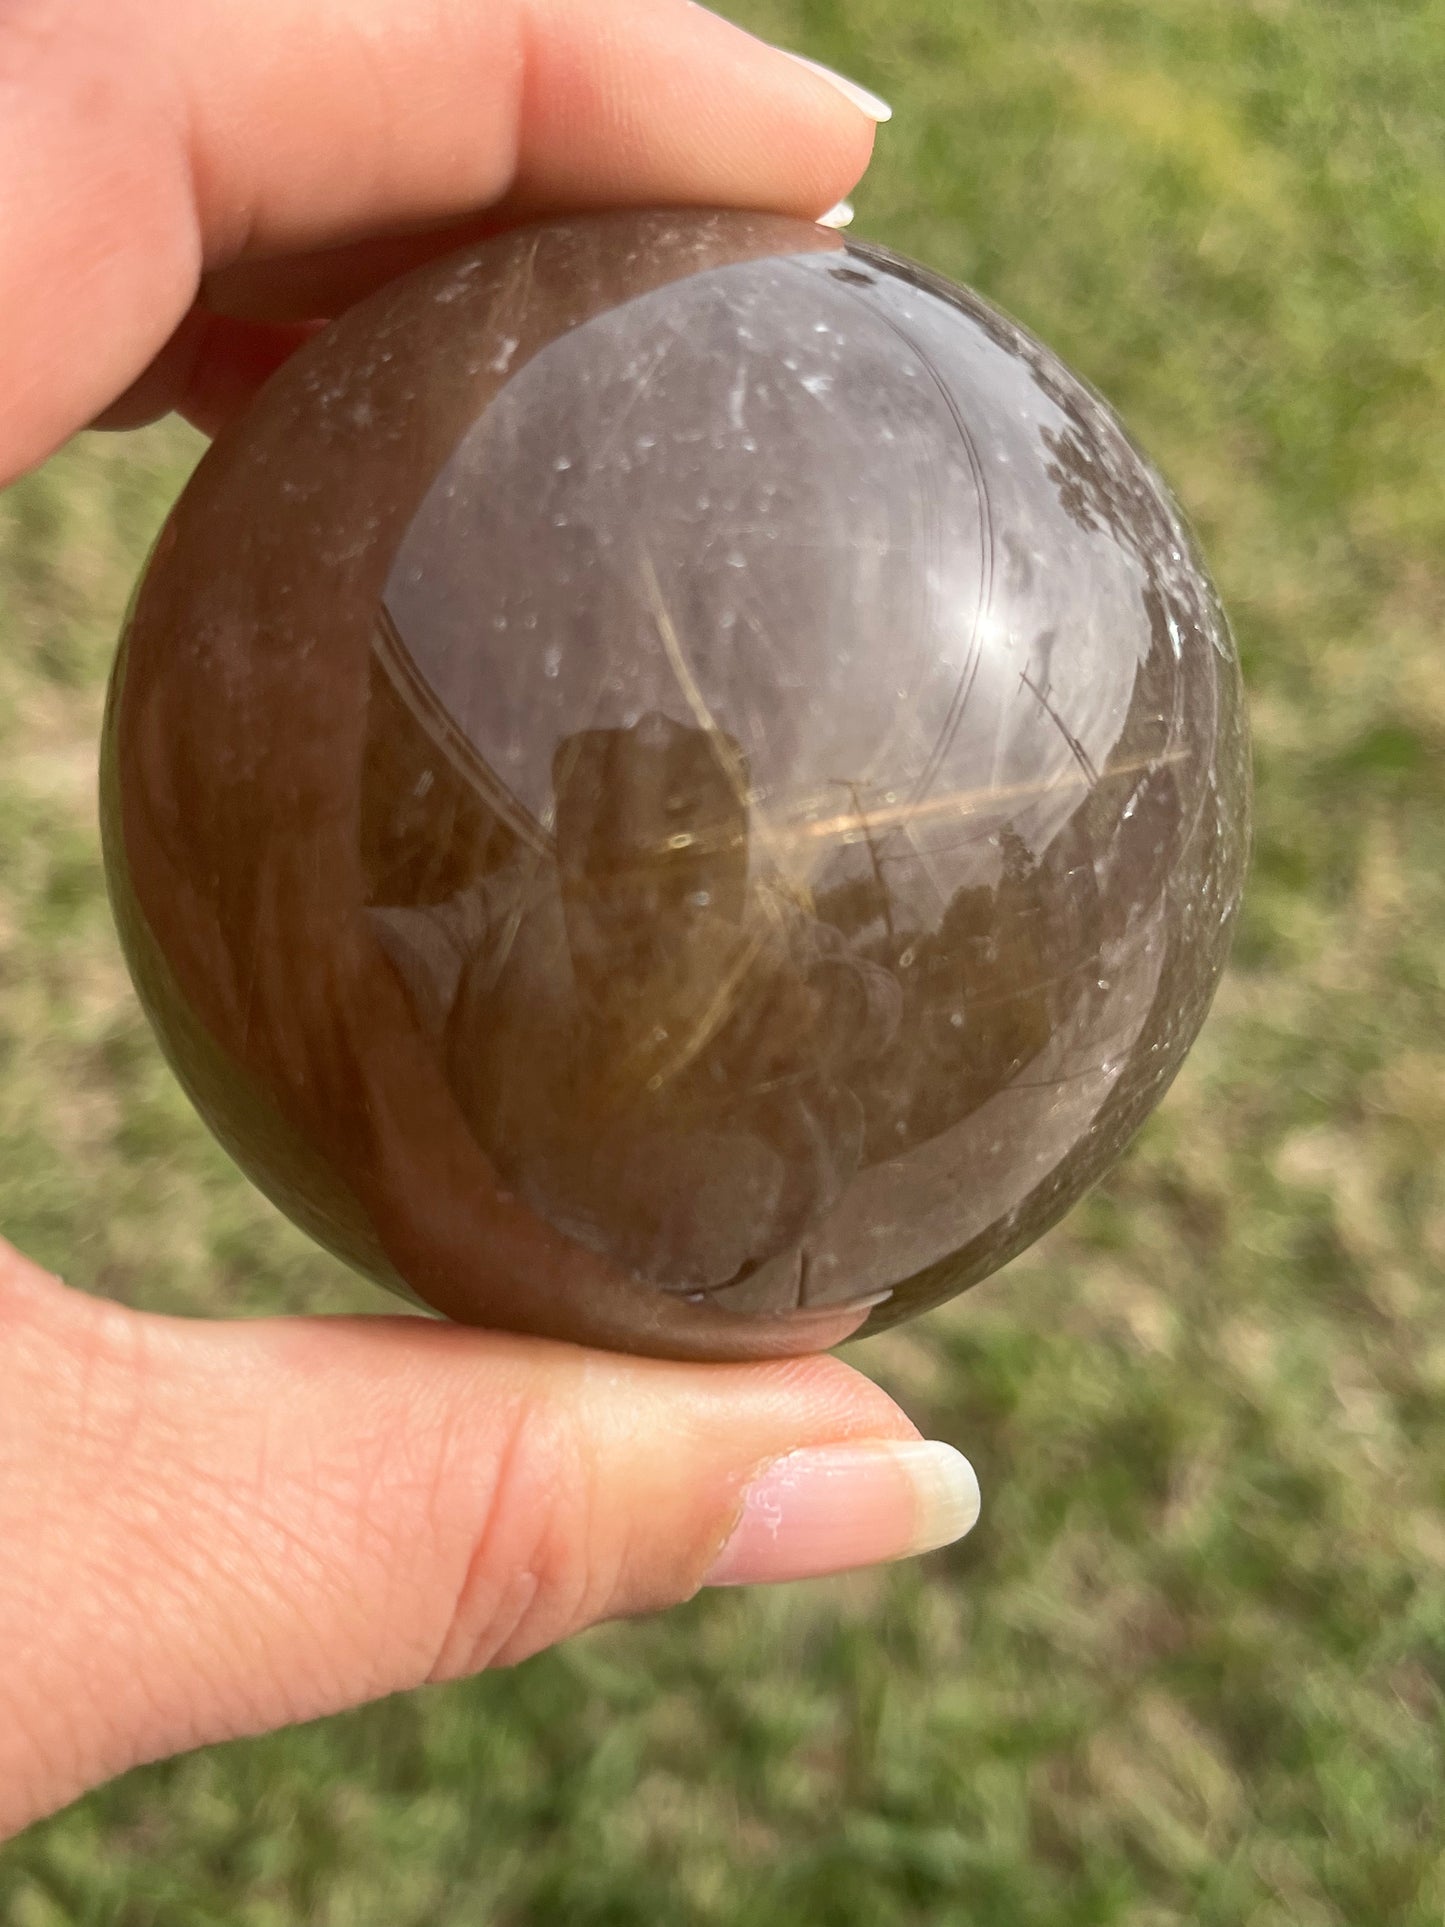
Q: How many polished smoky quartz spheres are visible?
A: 1